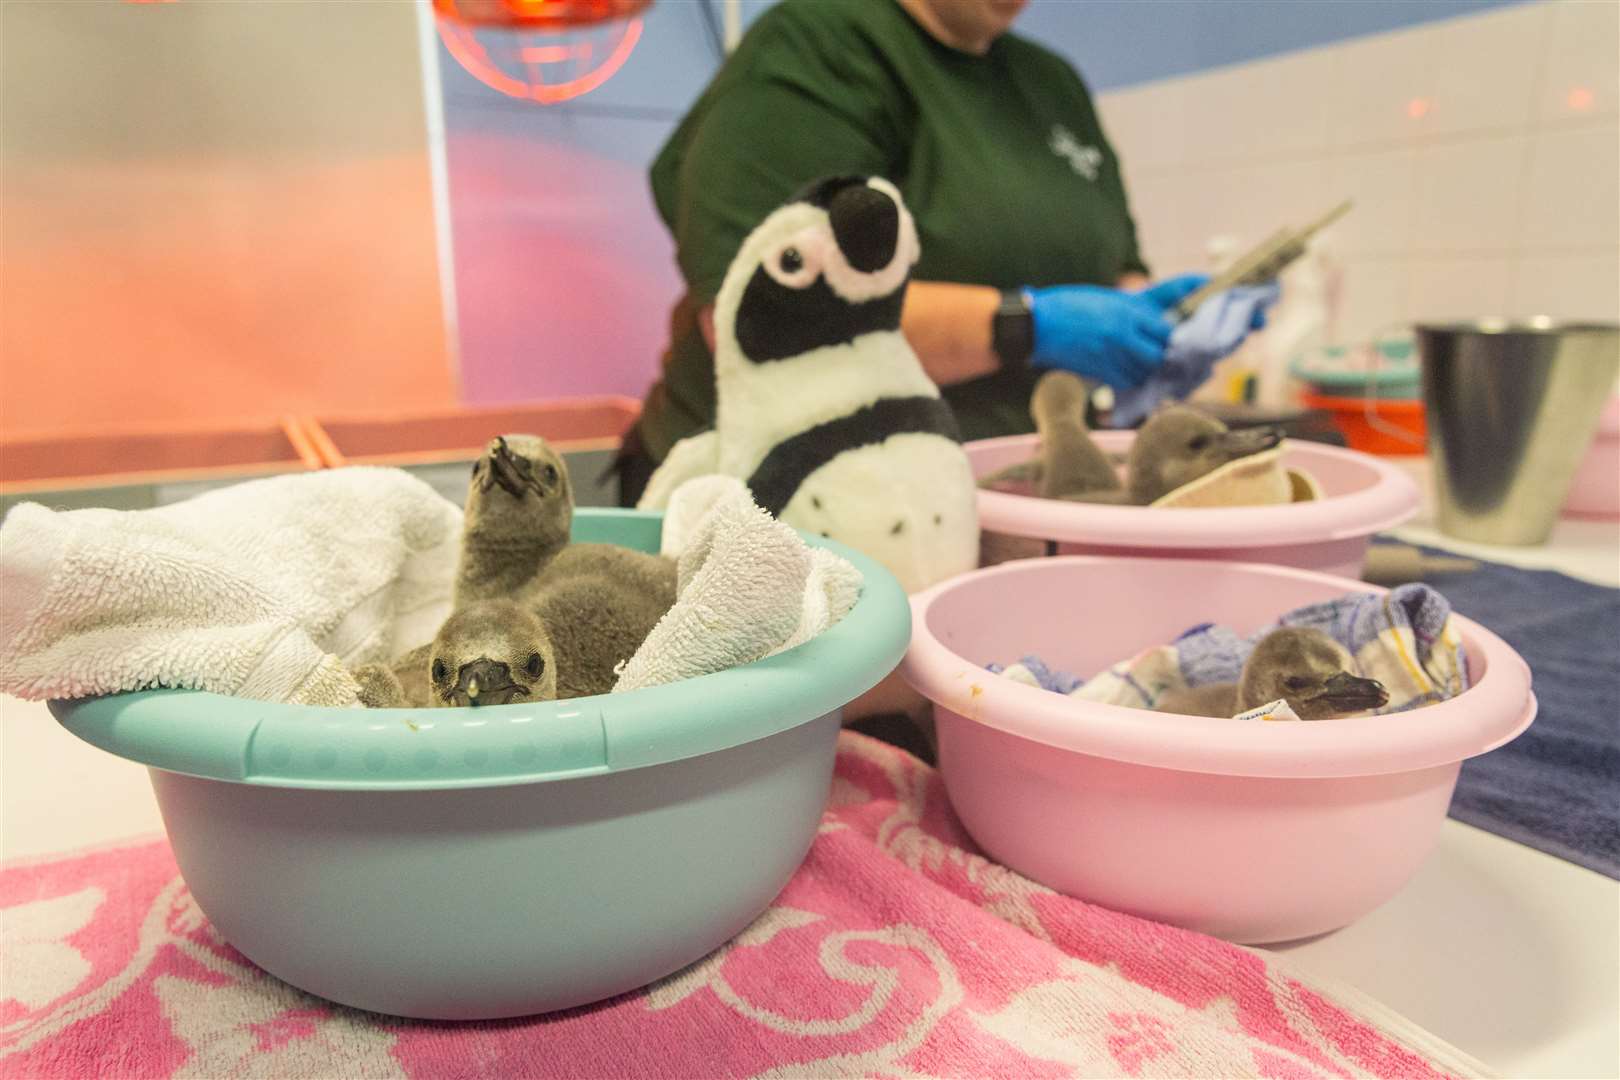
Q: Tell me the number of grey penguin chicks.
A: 5